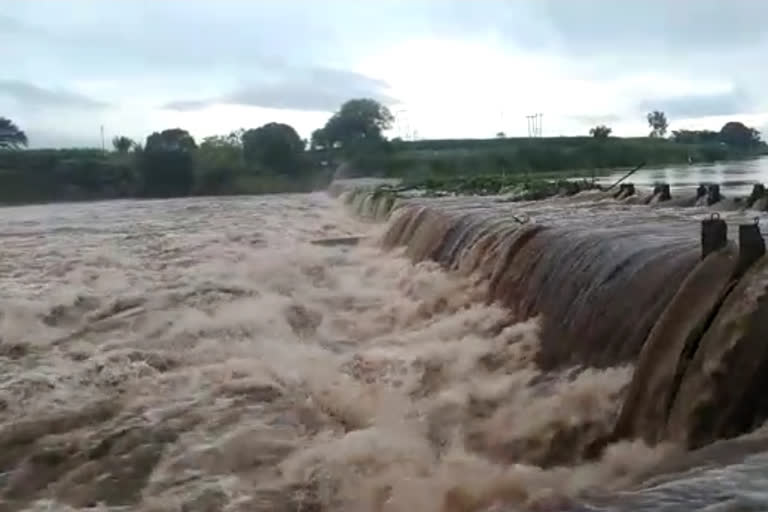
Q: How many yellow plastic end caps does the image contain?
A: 0